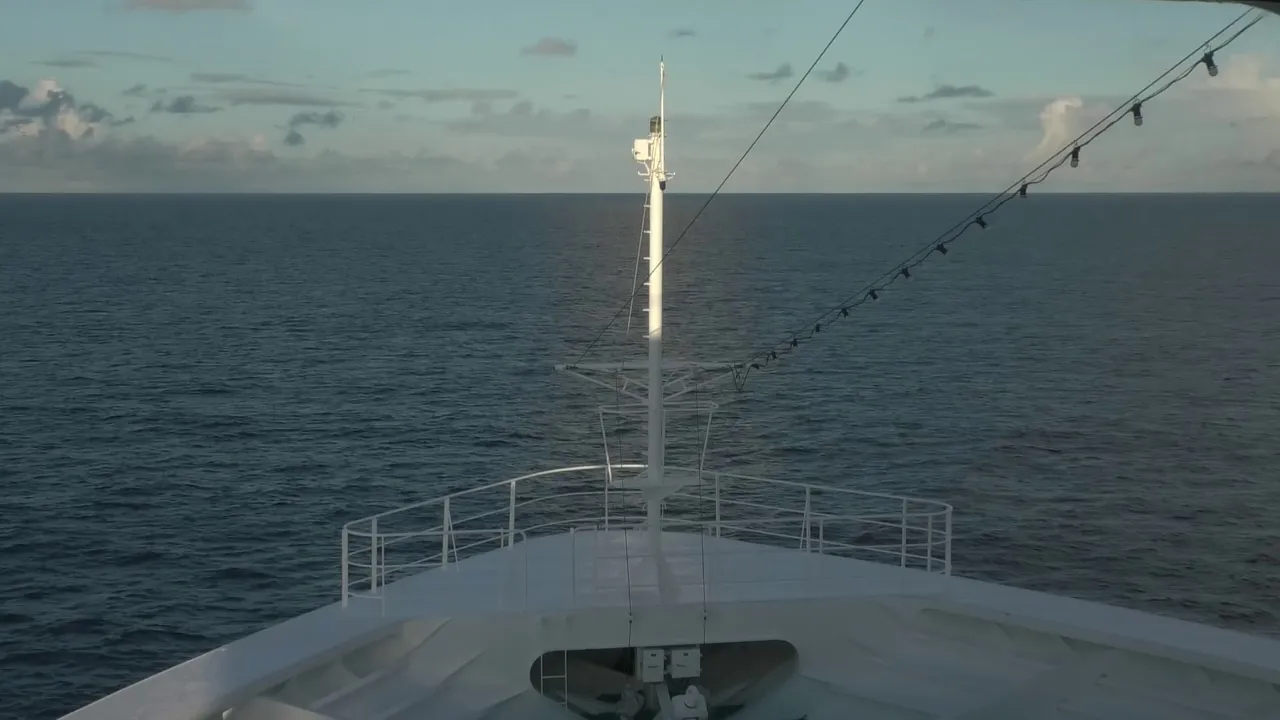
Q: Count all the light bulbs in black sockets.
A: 13